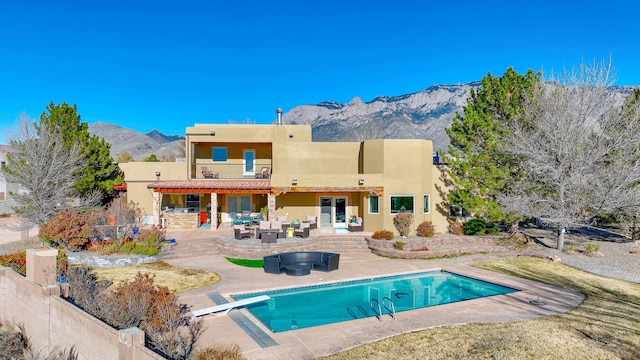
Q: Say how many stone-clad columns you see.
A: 3